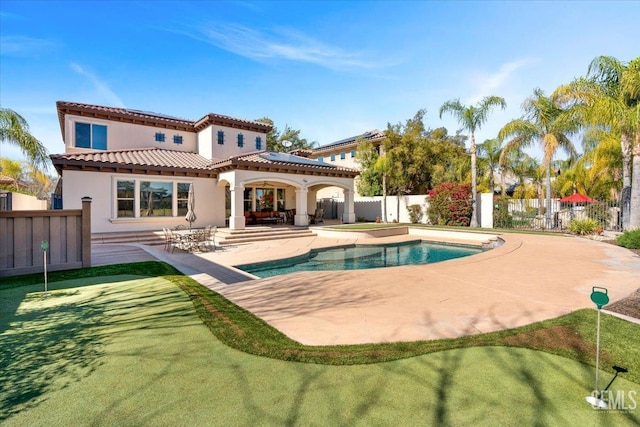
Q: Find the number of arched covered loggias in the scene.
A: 1